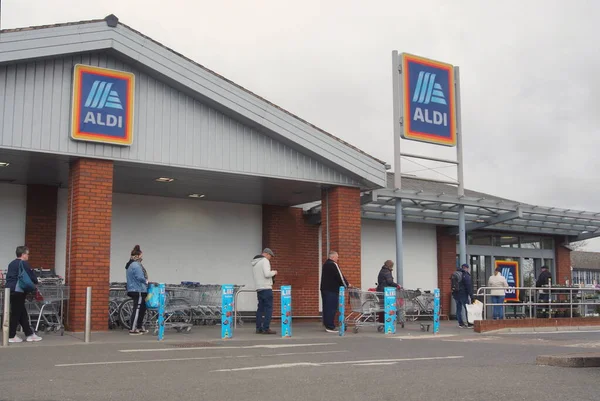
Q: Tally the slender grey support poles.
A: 2